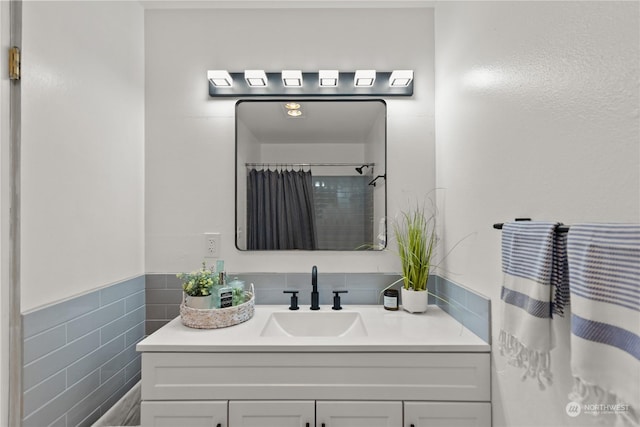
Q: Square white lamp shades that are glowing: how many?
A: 6